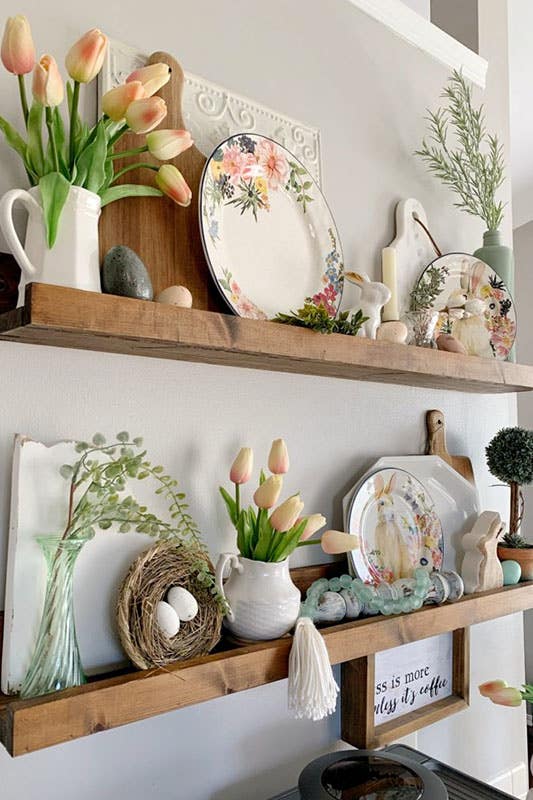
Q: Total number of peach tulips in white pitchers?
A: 14